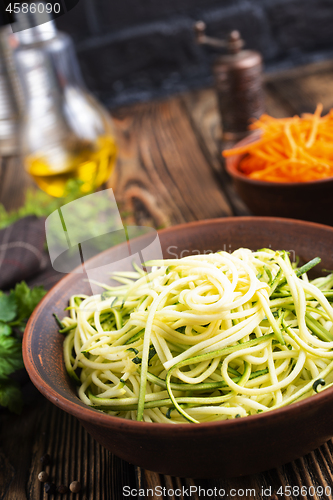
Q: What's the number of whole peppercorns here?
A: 5